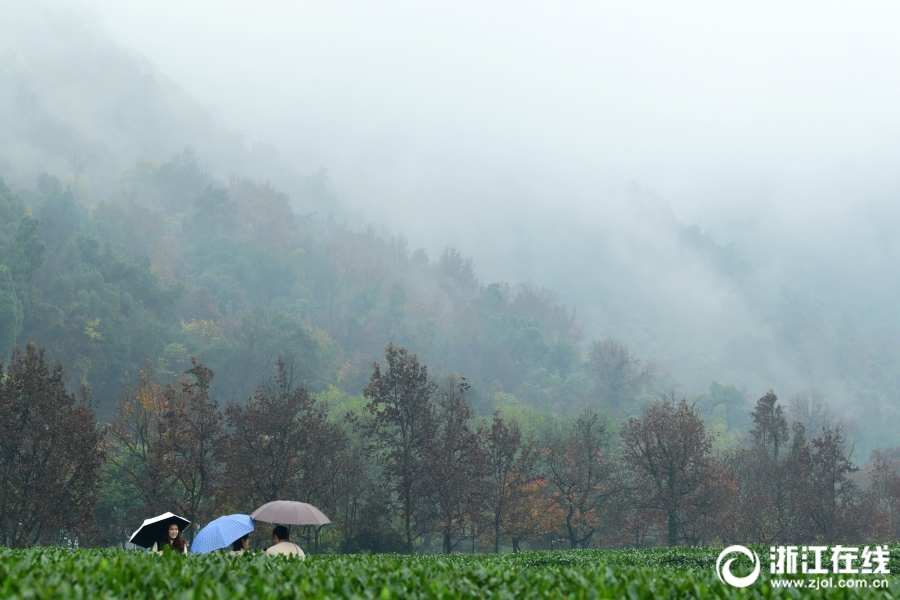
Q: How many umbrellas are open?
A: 3